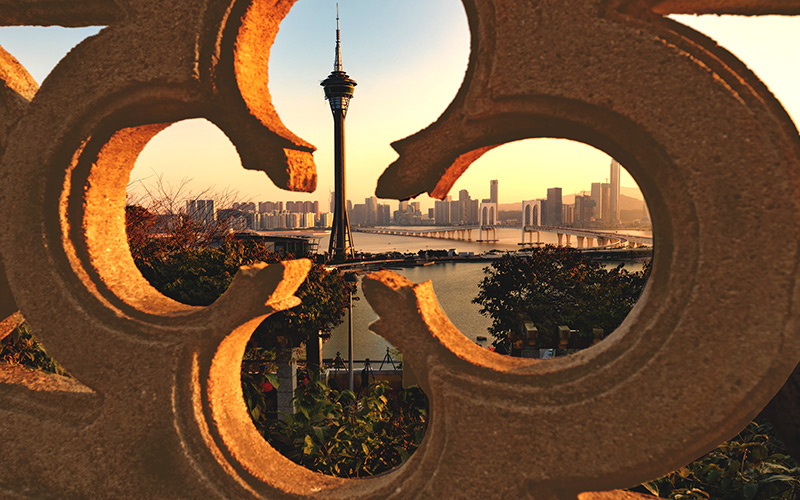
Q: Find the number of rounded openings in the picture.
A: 4